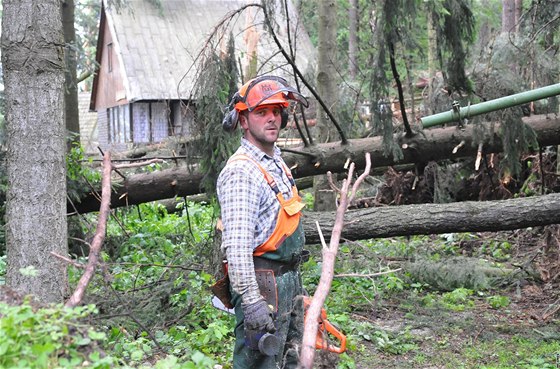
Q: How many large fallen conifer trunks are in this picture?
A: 2